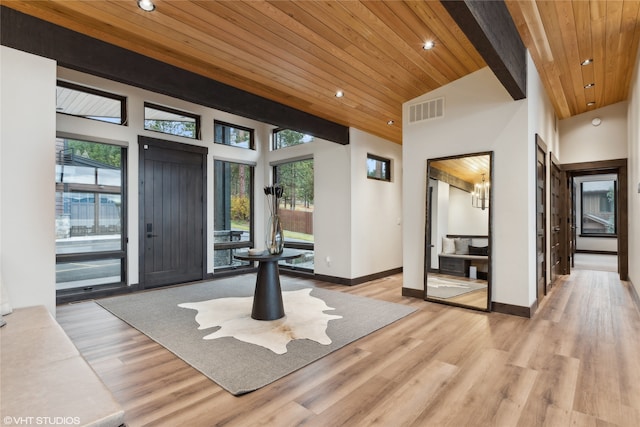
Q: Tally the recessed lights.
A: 7